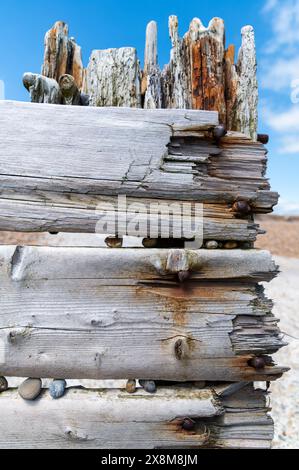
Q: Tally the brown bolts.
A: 6